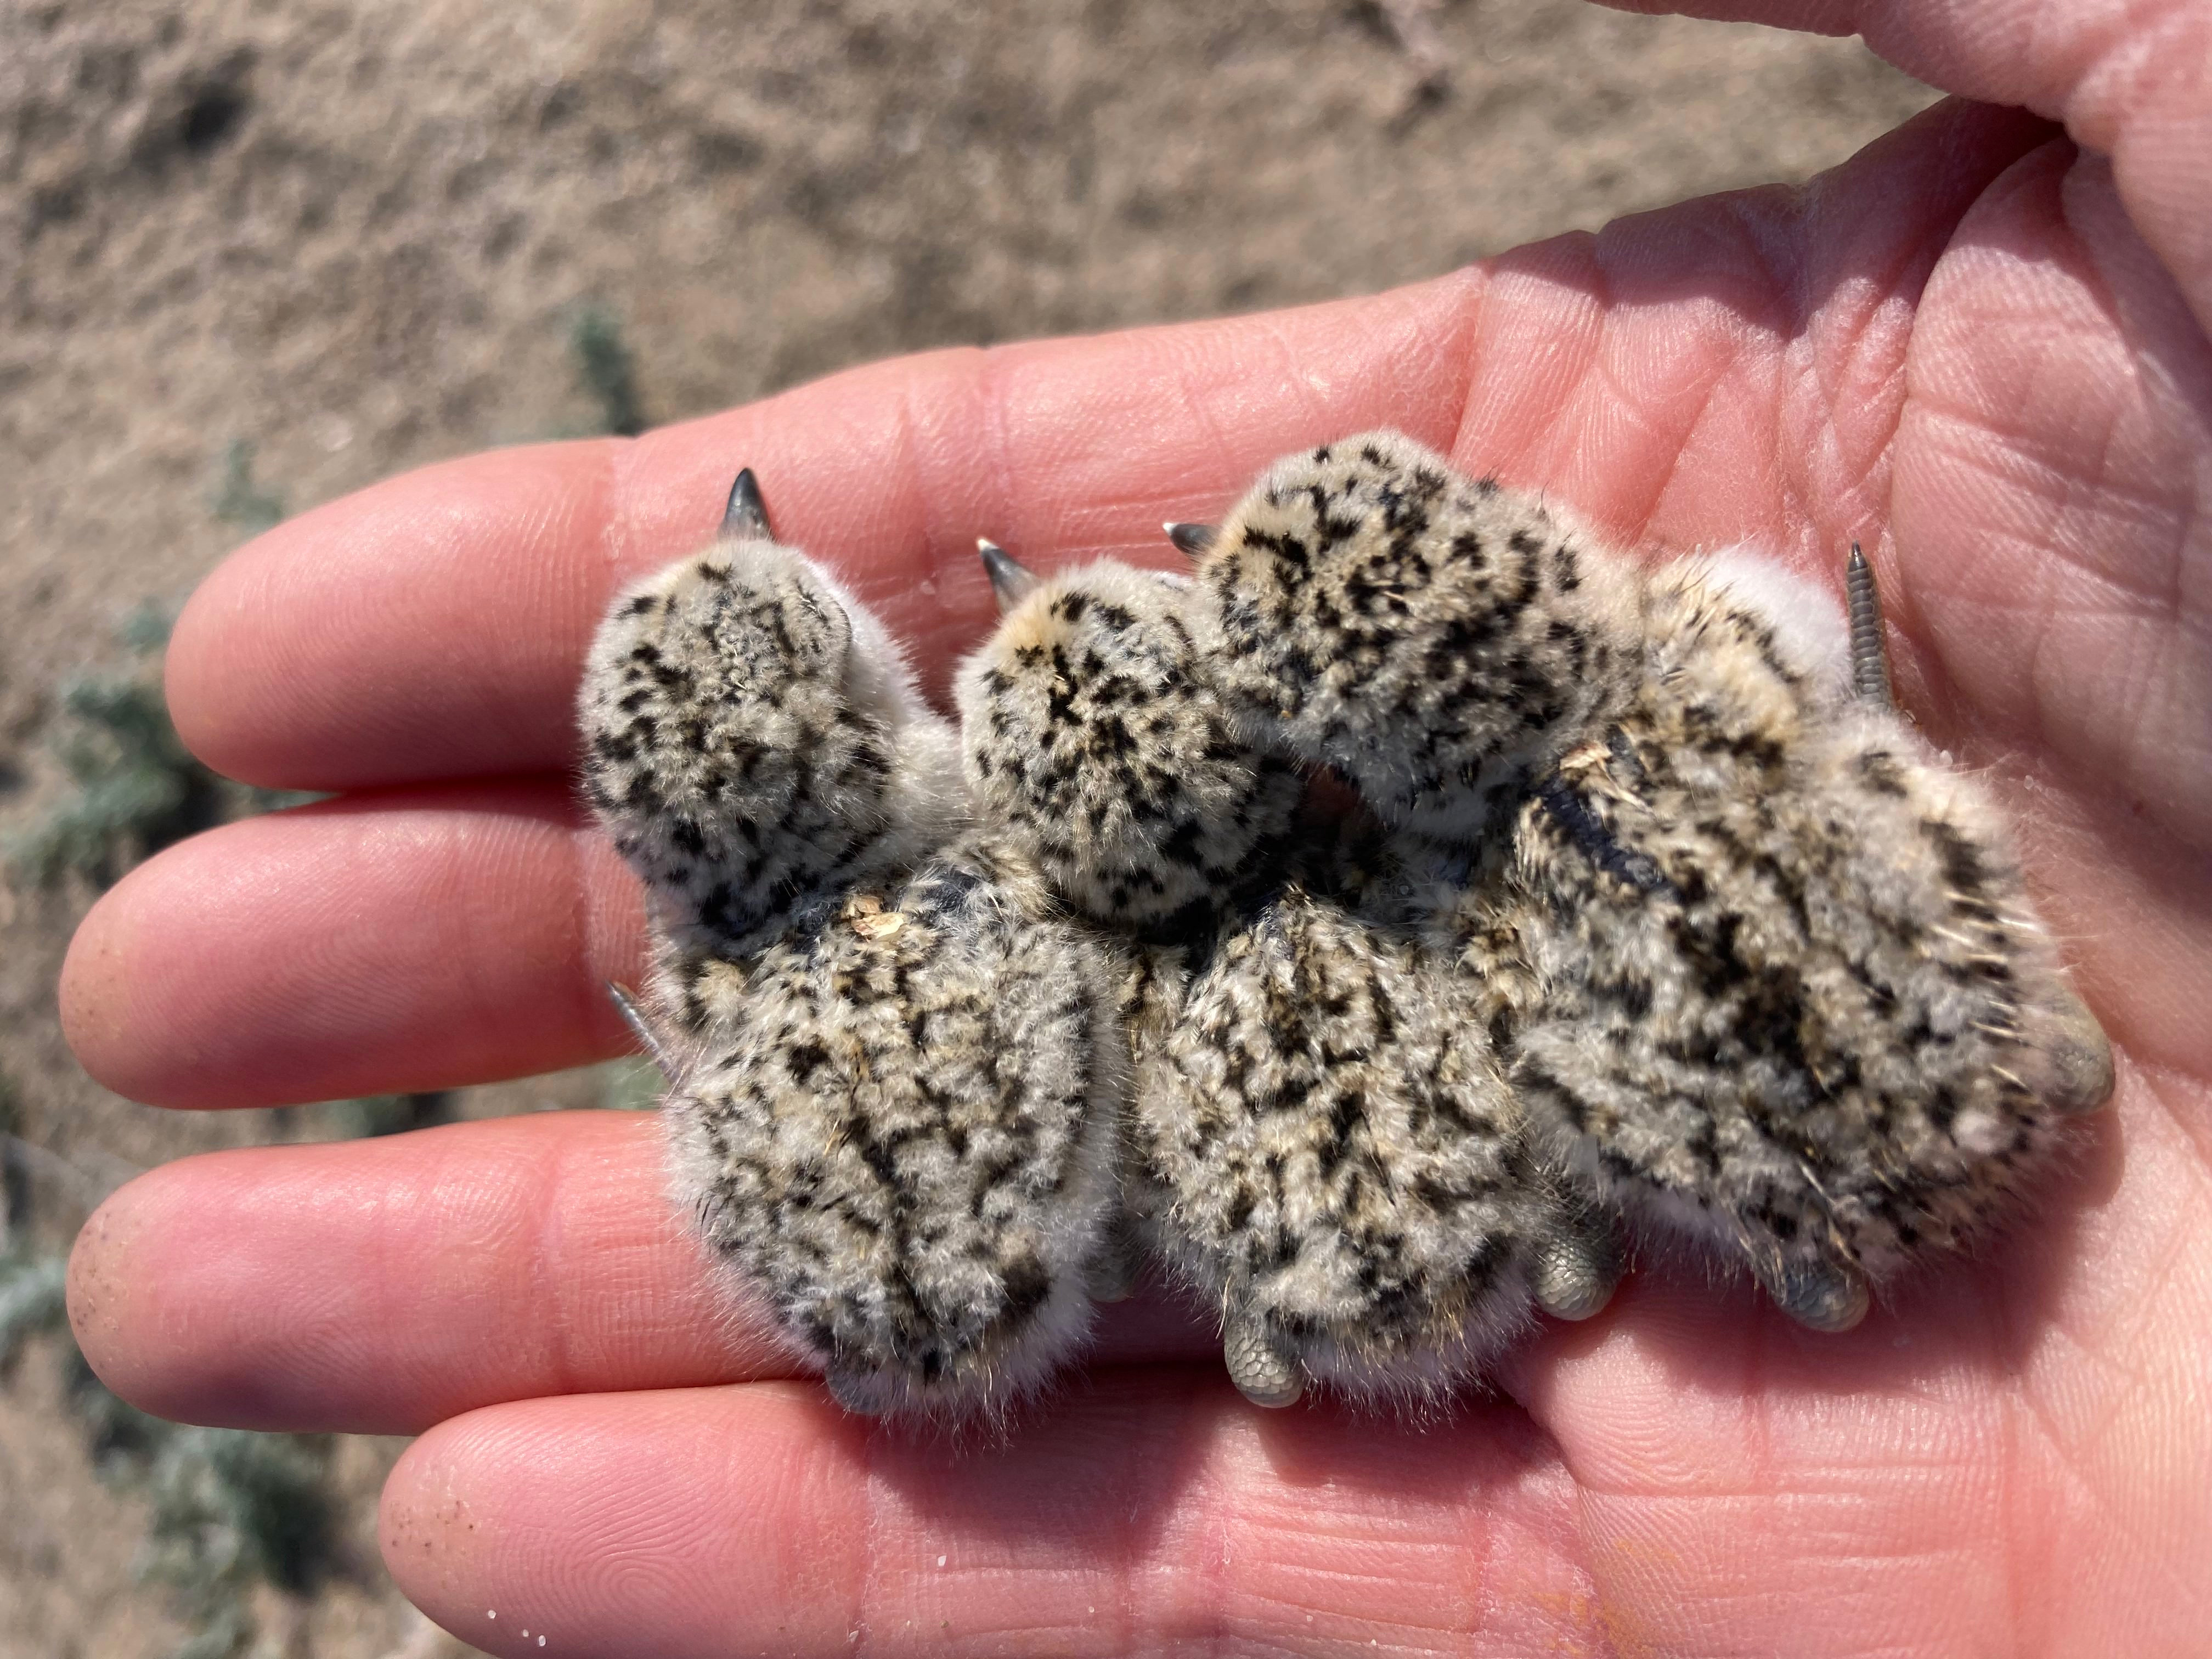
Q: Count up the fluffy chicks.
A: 3